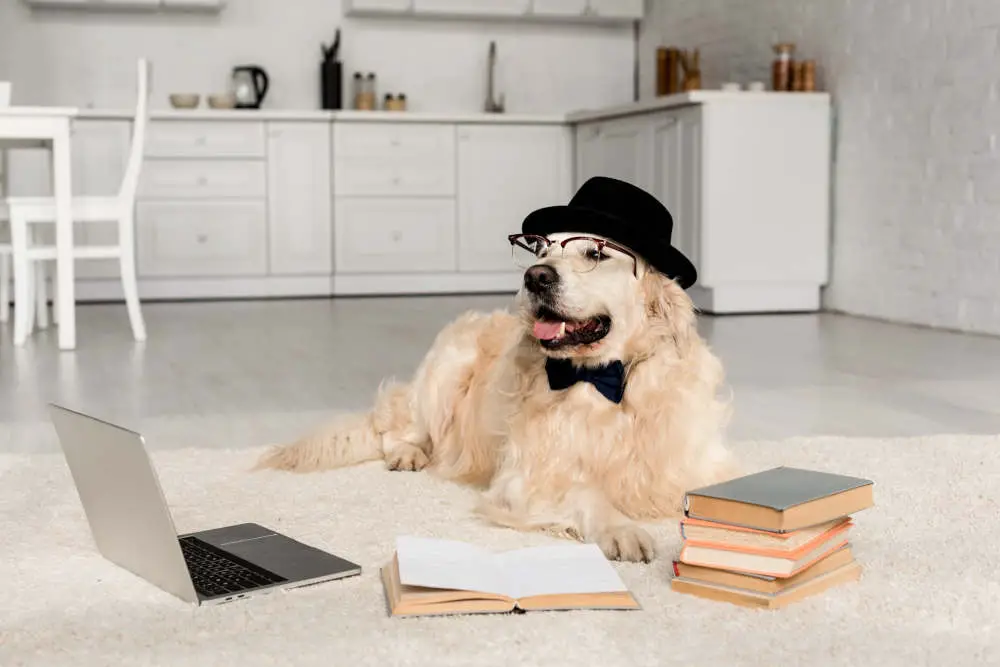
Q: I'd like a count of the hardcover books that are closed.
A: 5